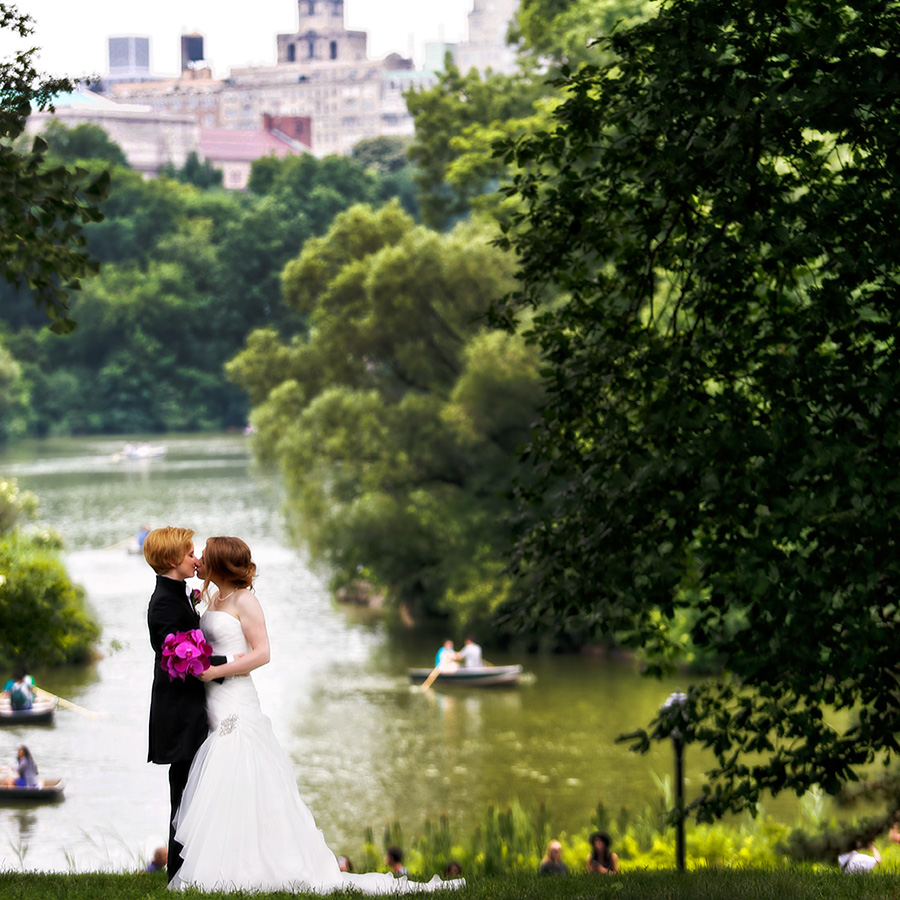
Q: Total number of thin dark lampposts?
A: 1